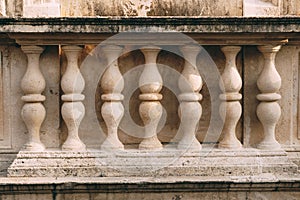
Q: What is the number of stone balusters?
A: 7